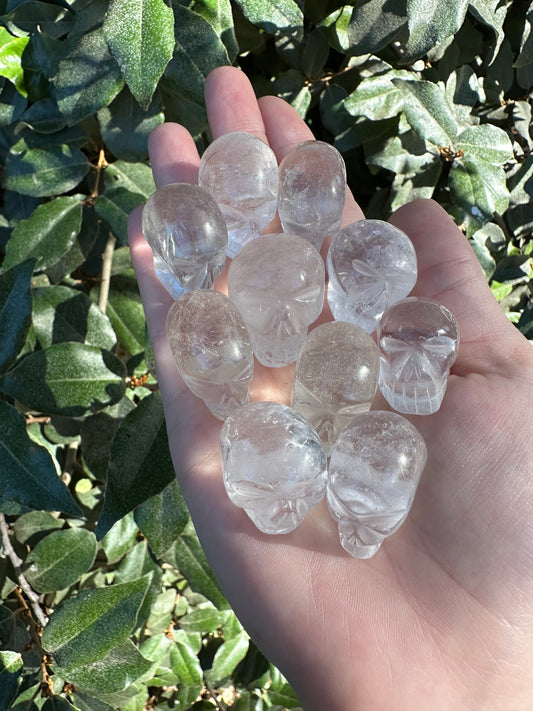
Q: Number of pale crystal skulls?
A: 10